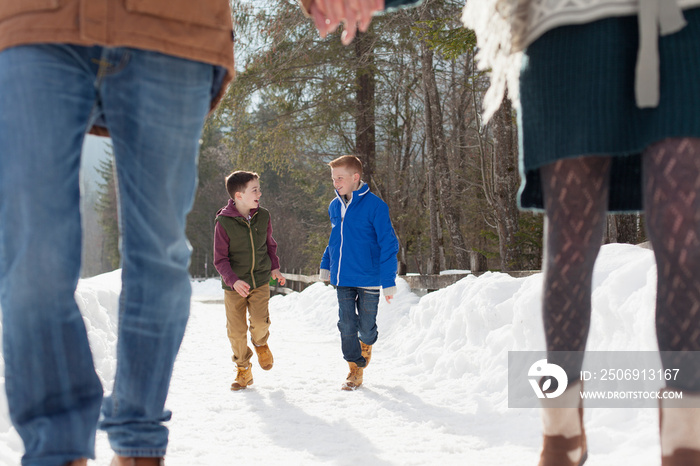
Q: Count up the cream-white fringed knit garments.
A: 1